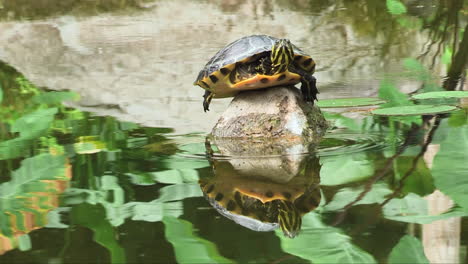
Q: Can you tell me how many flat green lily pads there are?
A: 3